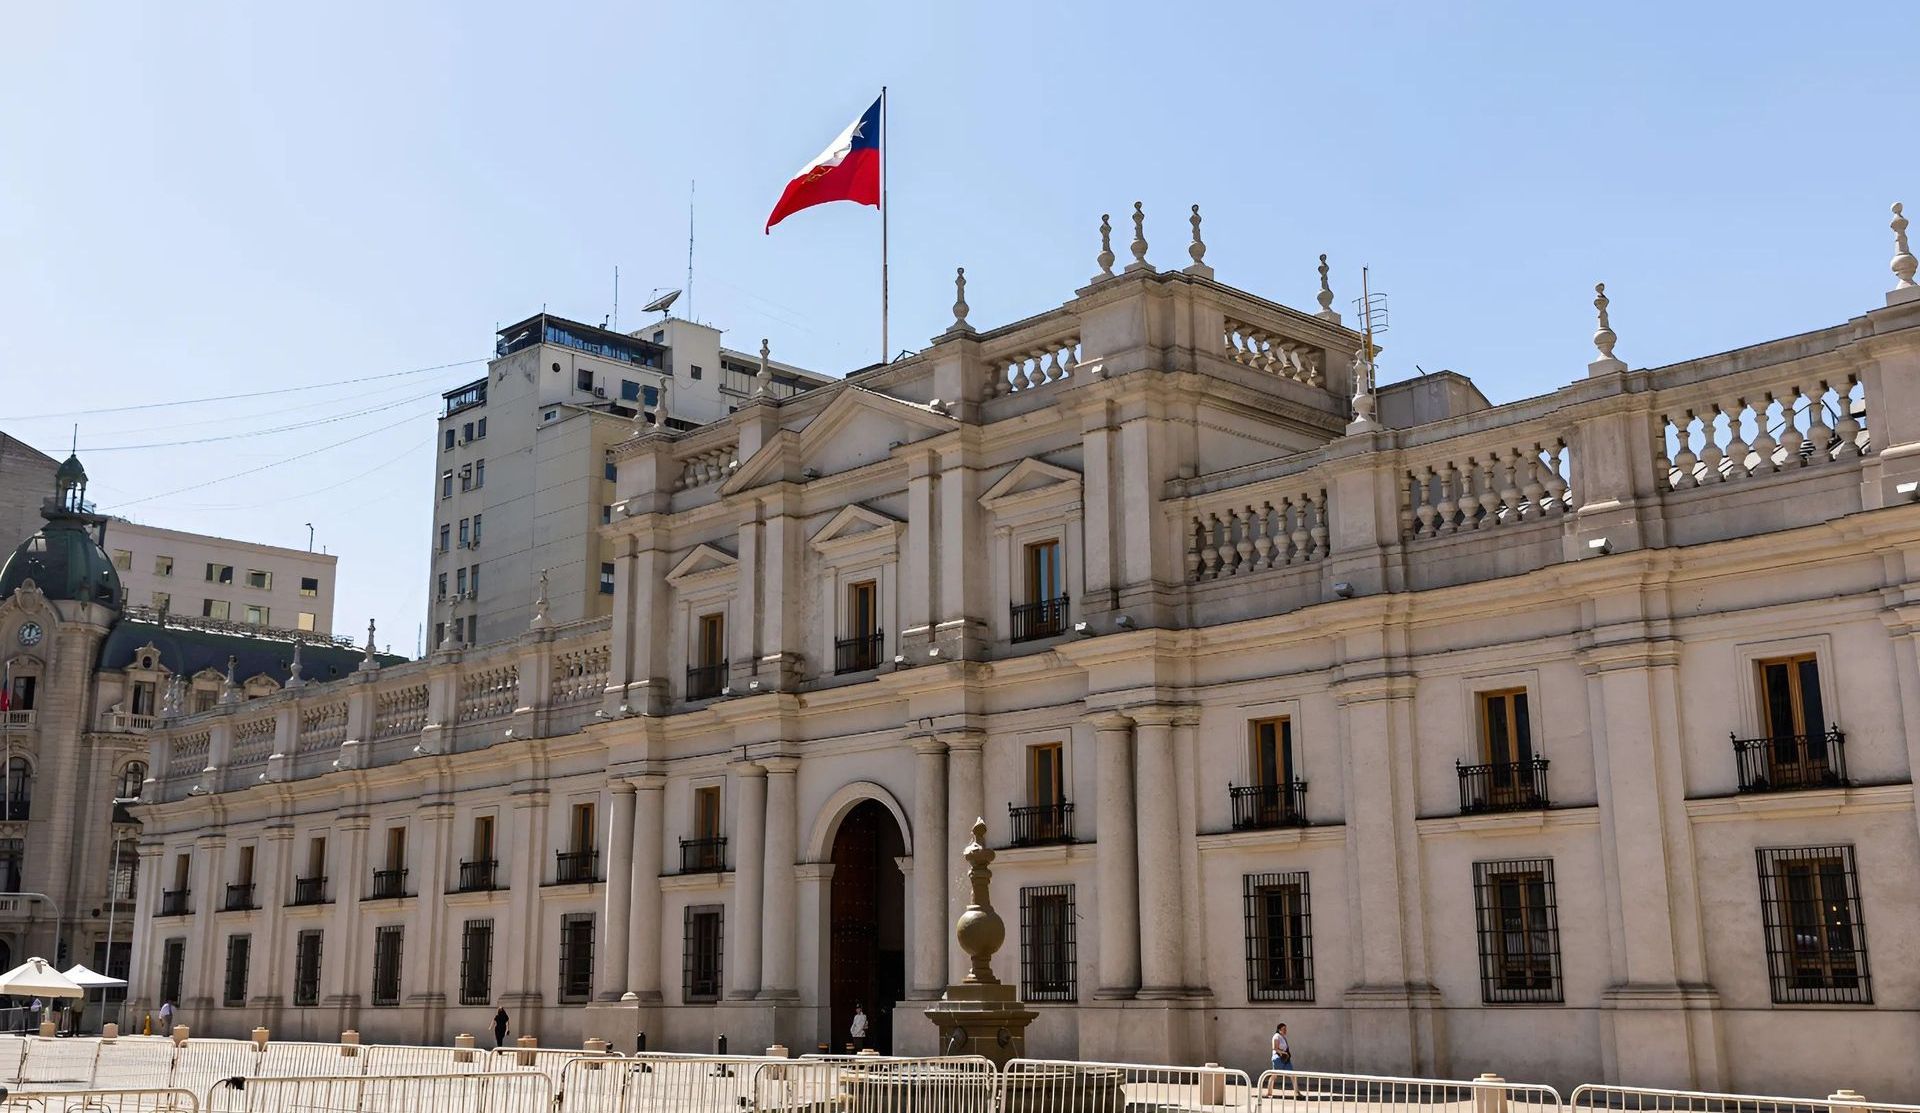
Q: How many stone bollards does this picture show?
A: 13